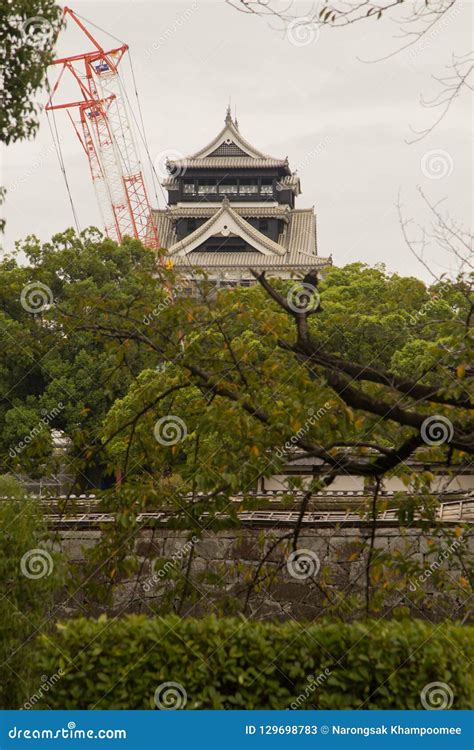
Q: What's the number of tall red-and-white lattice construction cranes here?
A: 2